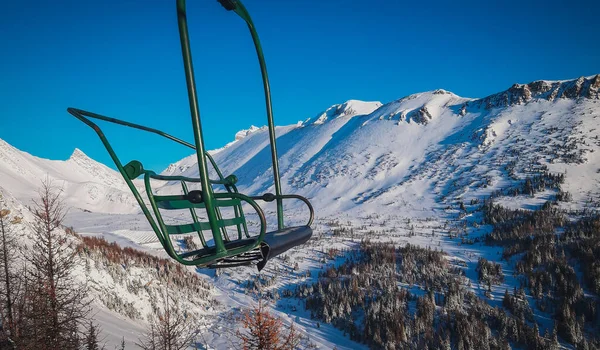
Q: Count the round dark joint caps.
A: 2